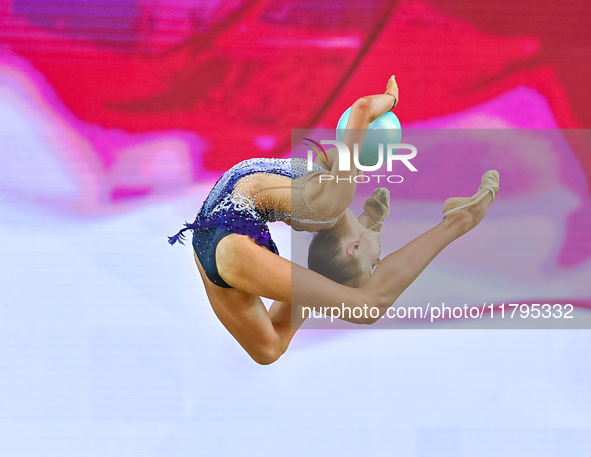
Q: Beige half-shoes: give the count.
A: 2